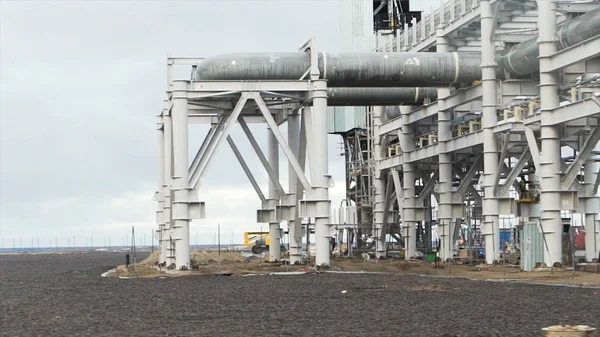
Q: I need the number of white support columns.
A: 12